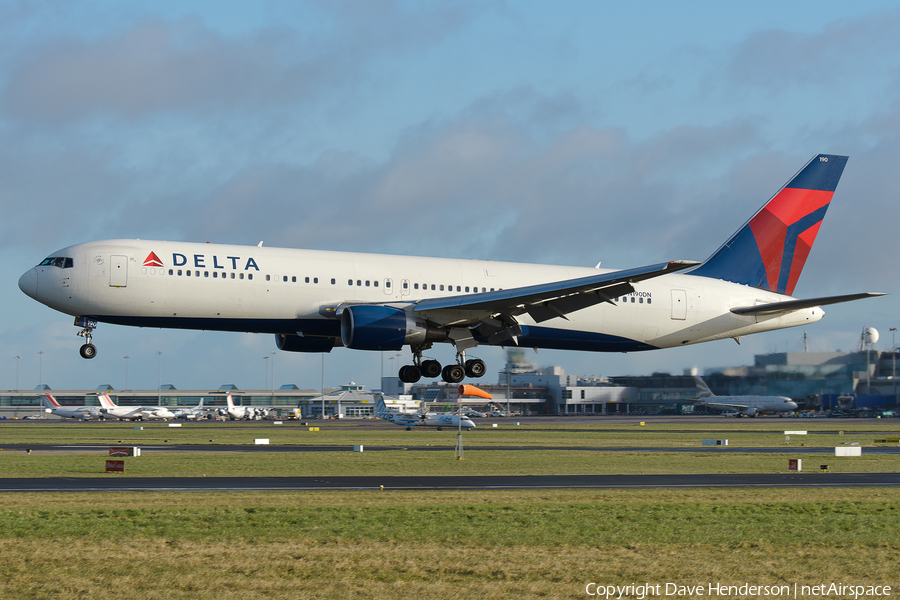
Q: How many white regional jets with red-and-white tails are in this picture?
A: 3